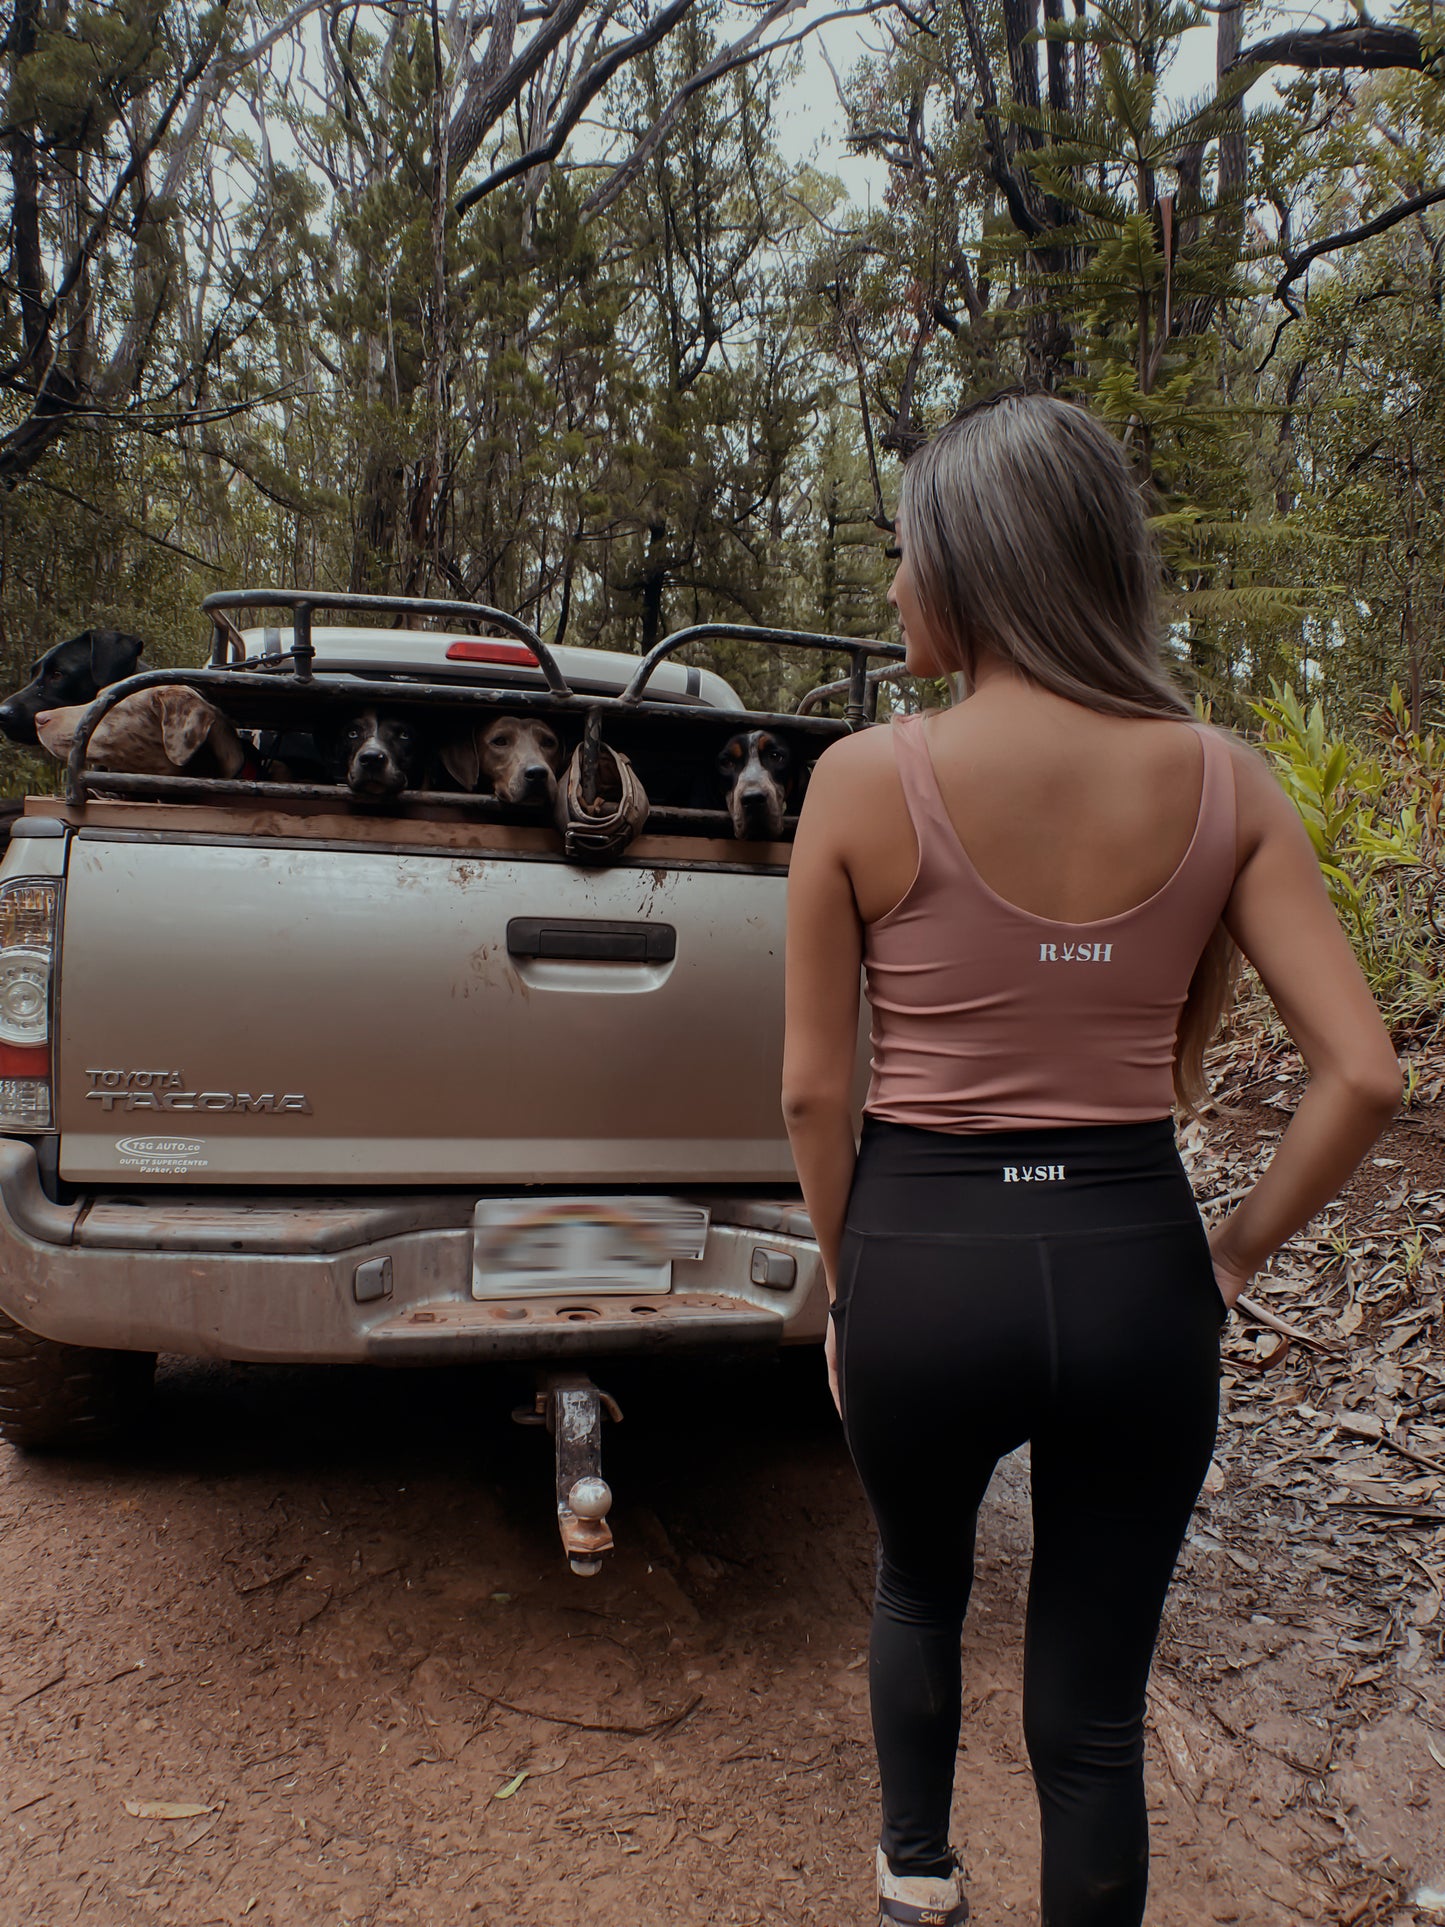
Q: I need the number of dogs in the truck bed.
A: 5